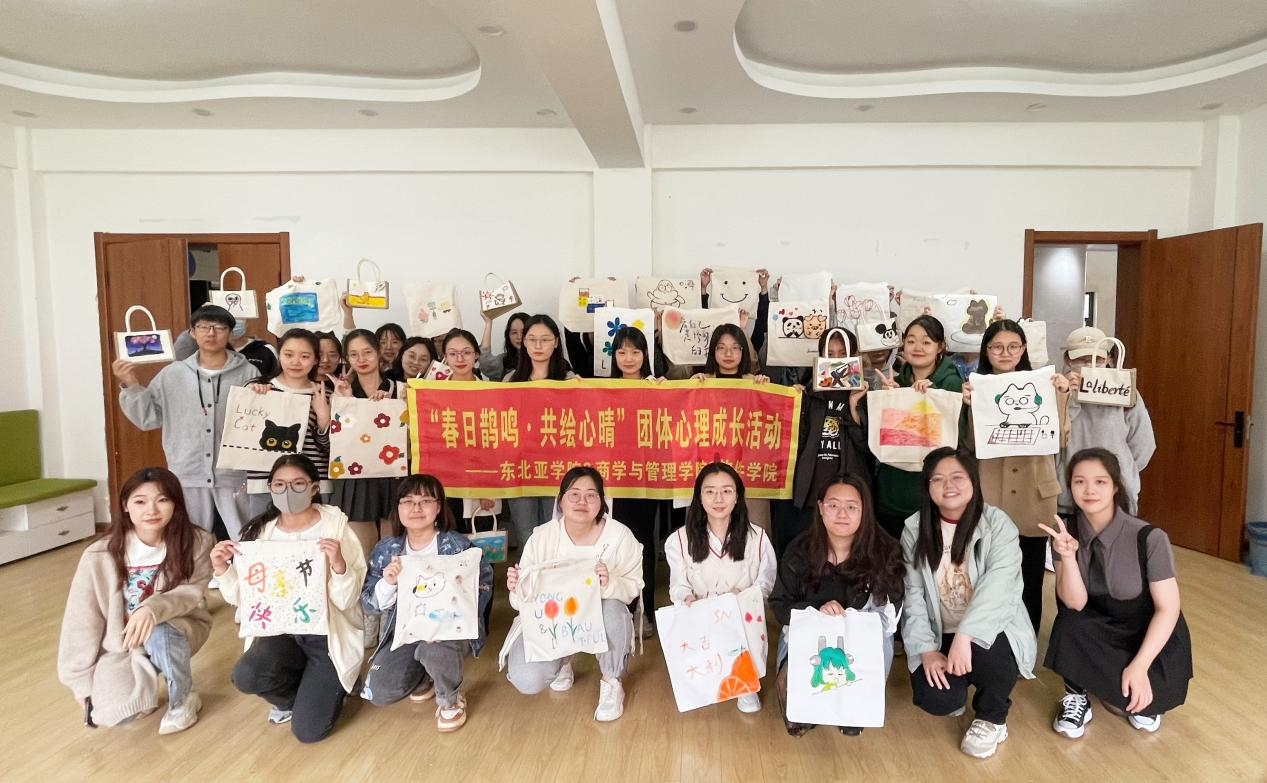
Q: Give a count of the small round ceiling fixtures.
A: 10